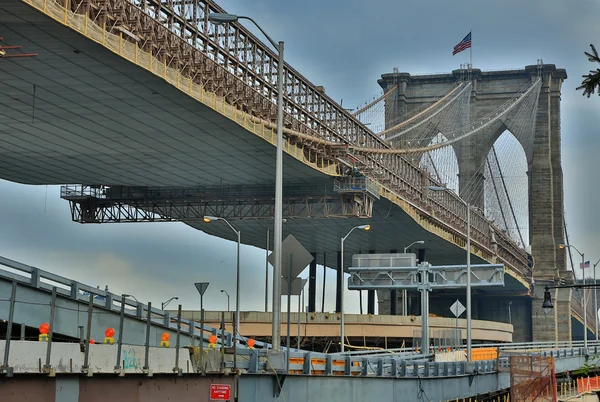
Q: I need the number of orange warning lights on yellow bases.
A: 5